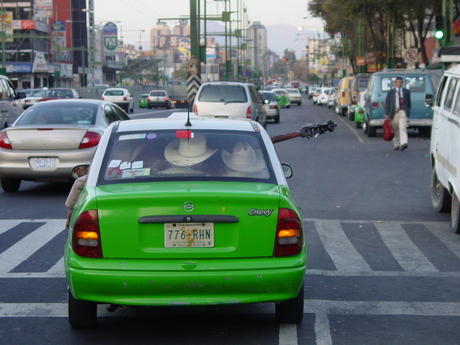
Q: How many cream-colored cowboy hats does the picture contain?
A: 2